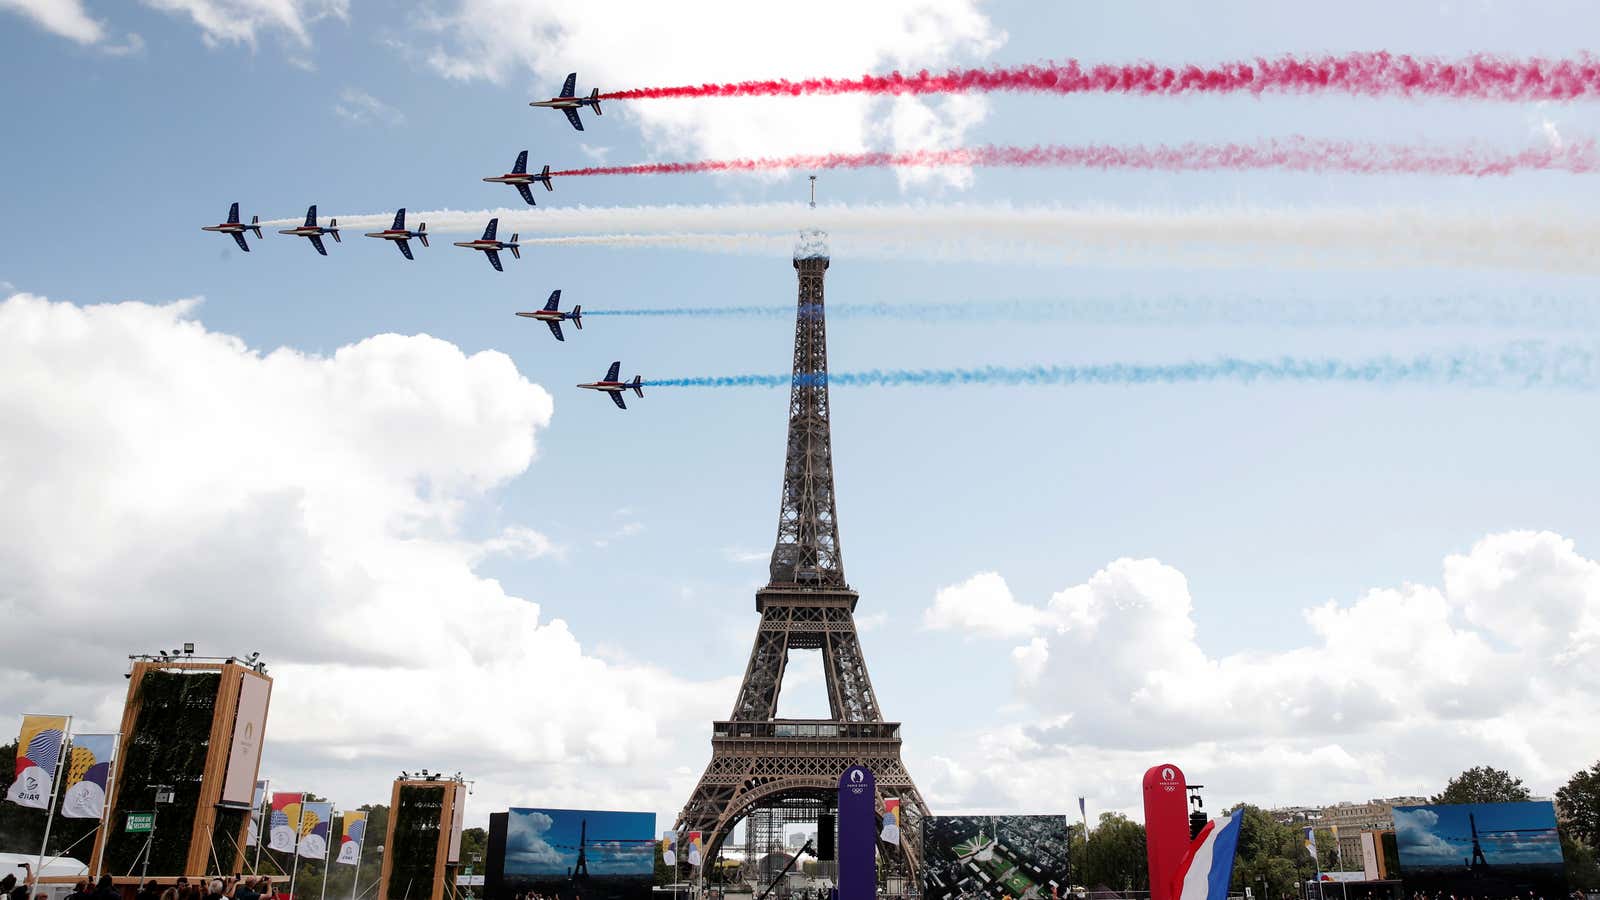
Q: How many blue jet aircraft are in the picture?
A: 8